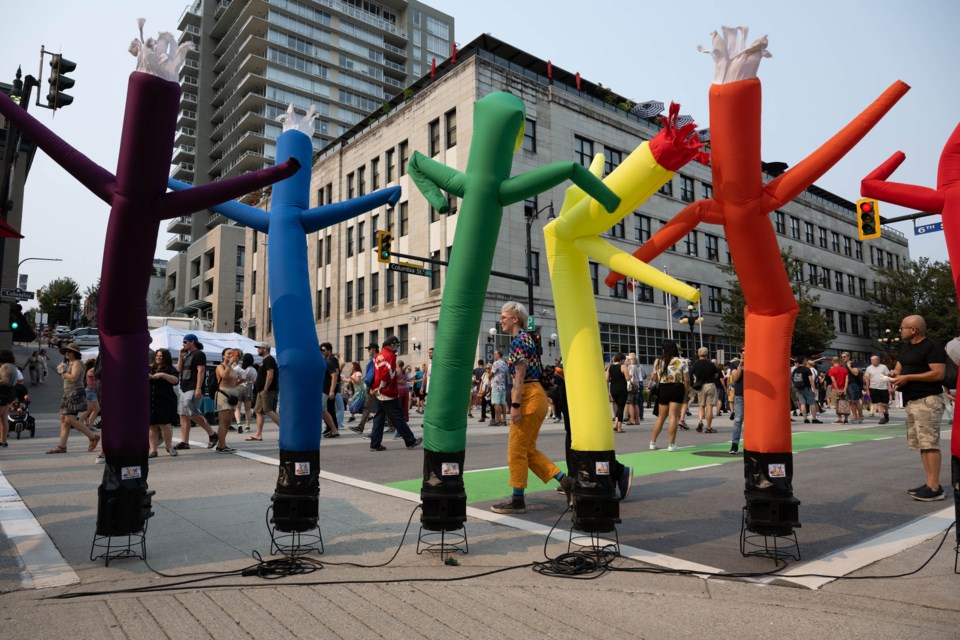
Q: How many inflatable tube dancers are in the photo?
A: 6